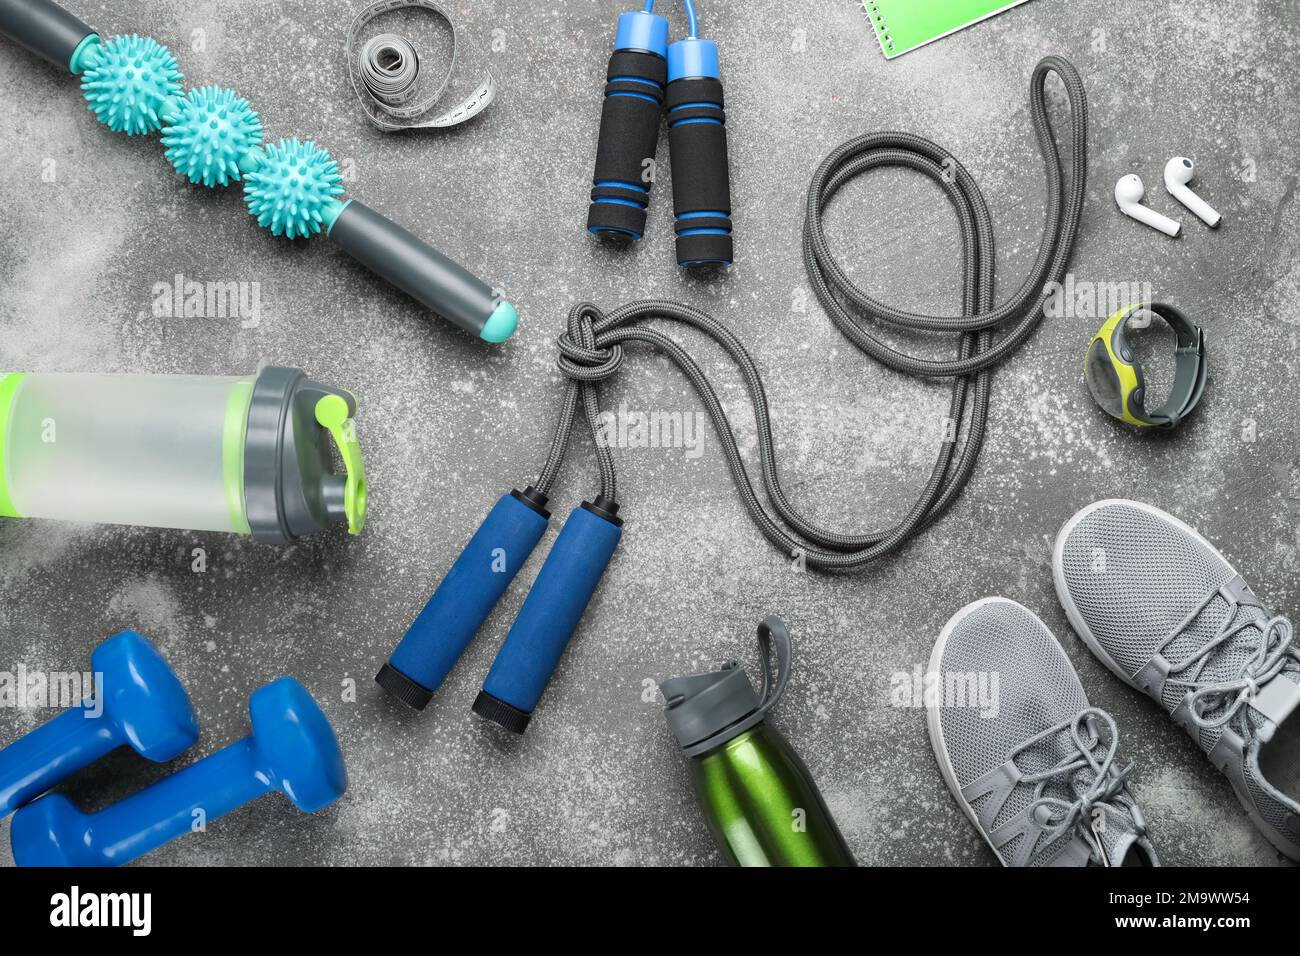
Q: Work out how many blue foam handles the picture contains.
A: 2